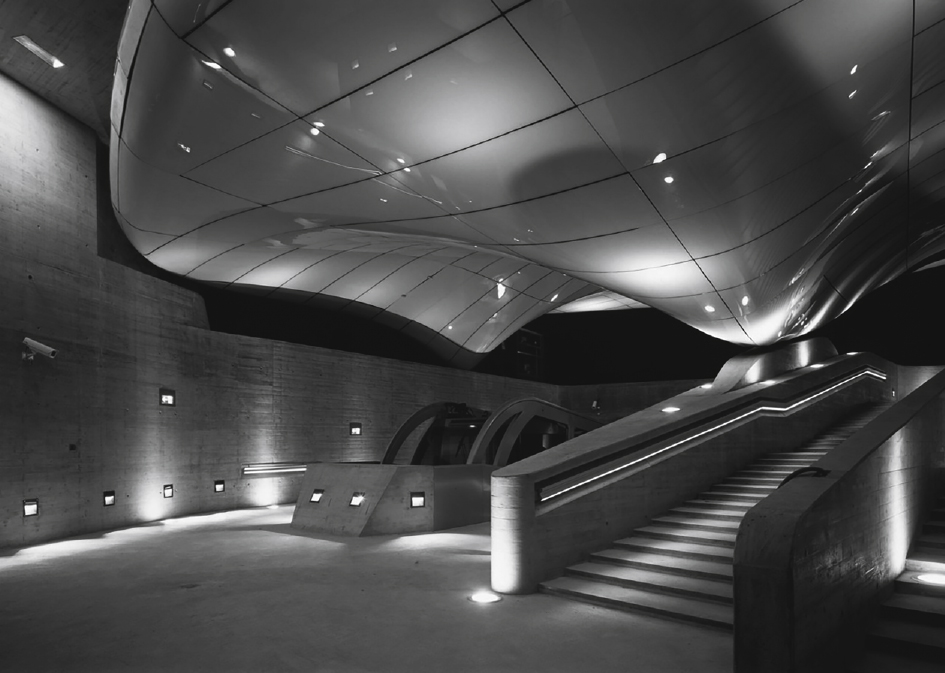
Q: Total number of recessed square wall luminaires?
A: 9